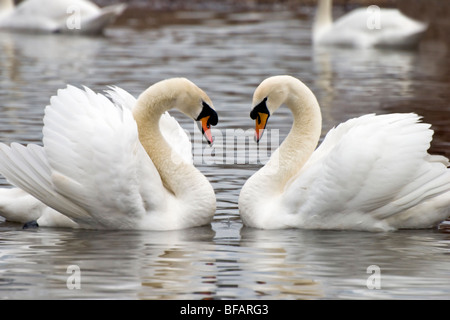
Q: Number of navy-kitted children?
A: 0